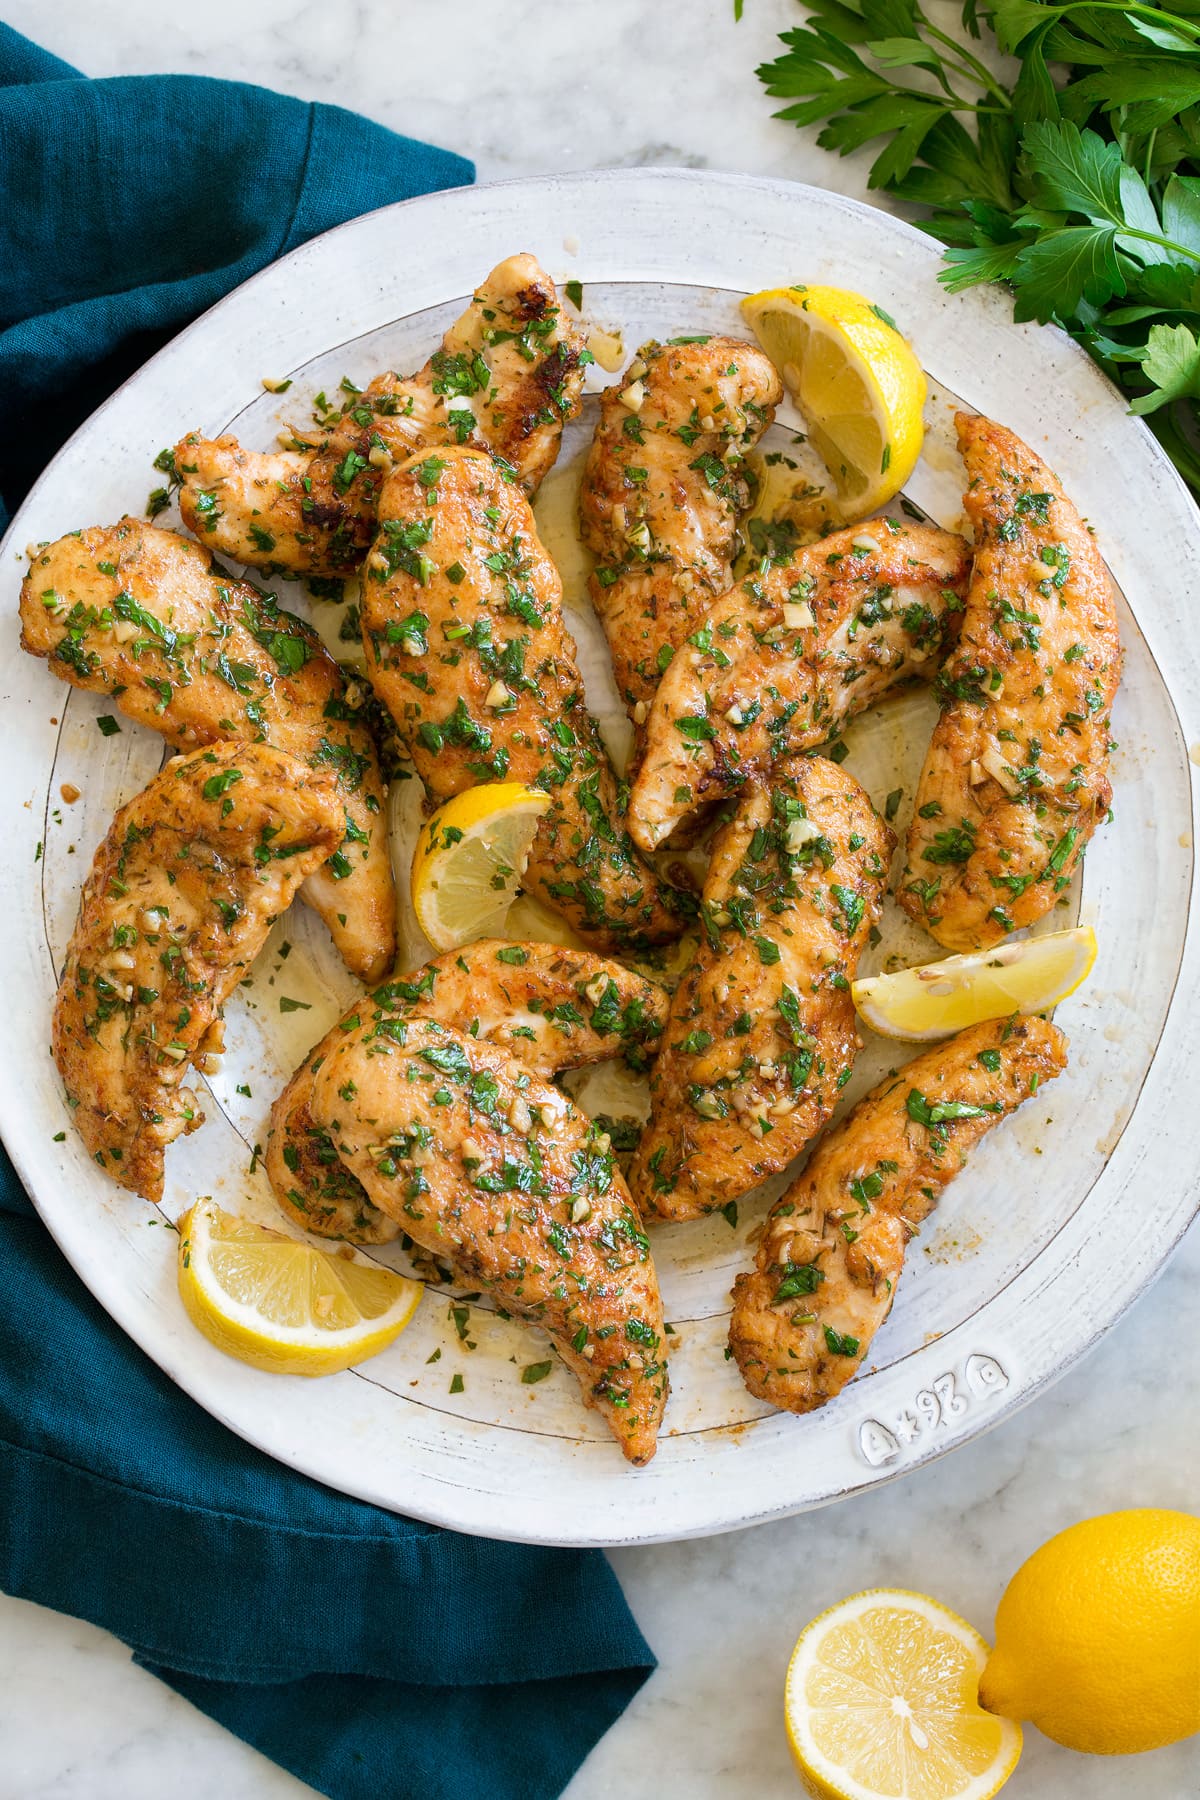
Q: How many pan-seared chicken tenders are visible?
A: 11